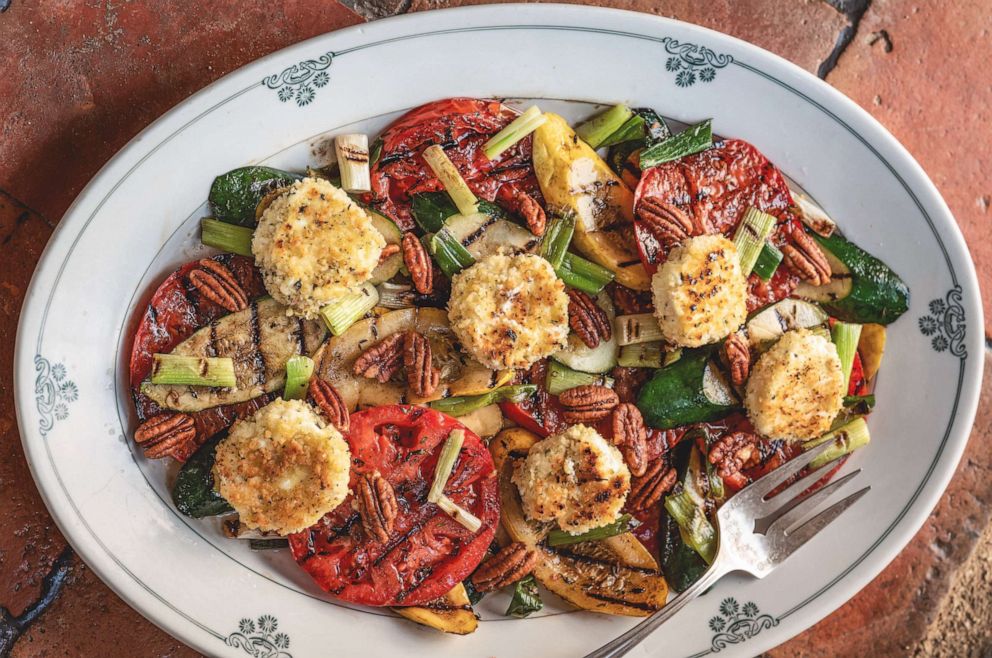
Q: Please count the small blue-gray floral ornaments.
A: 6